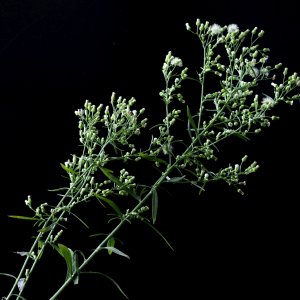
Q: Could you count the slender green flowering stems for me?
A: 3